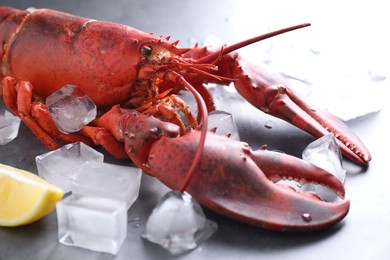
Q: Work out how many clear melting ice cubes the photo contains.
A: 8